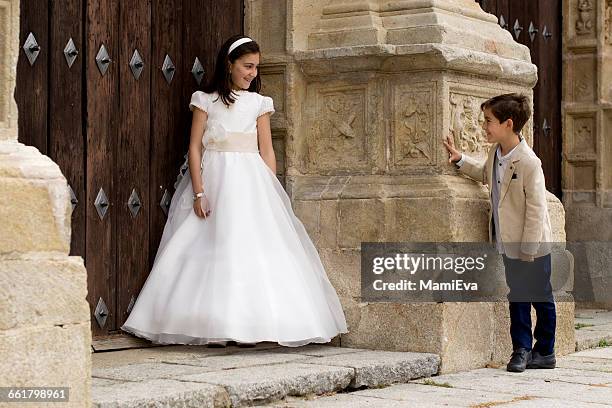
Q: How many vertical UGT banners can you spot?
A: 0